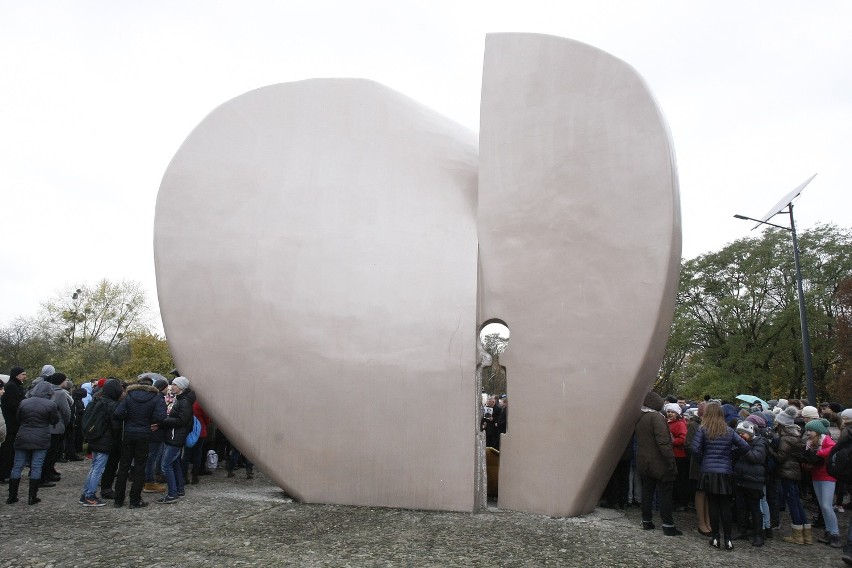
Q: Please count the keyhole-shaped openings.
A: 1